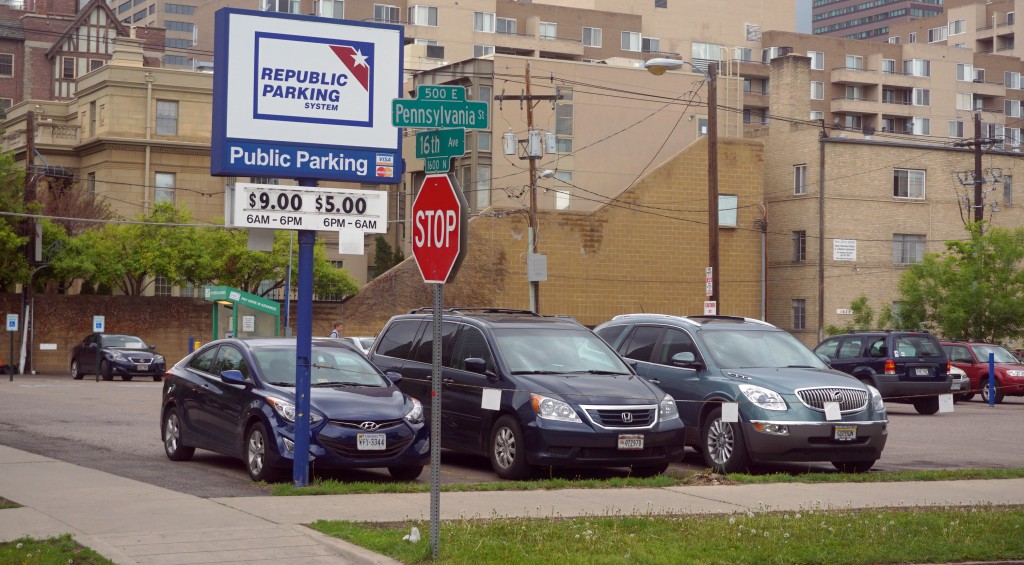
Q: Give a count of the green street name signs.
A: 2